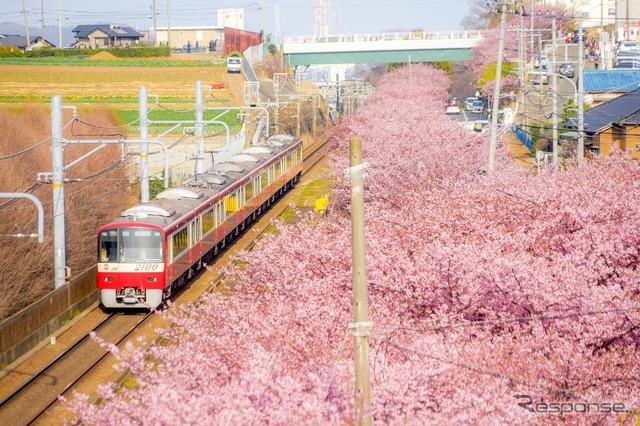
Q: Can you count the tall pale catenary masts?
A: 3